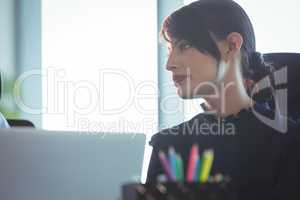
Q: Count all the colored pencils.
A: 7